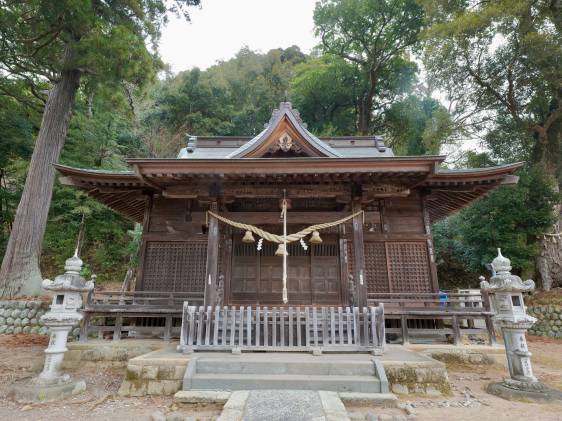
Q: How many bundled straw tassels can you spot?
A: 3